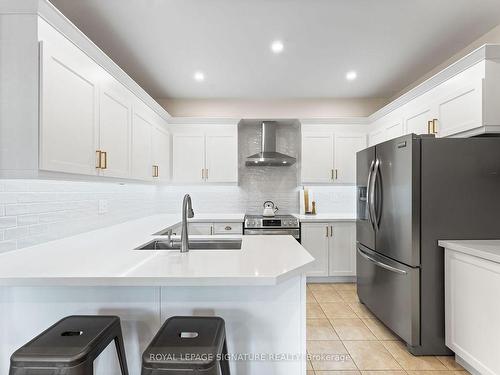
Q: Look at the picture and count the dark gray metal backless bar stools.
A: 2